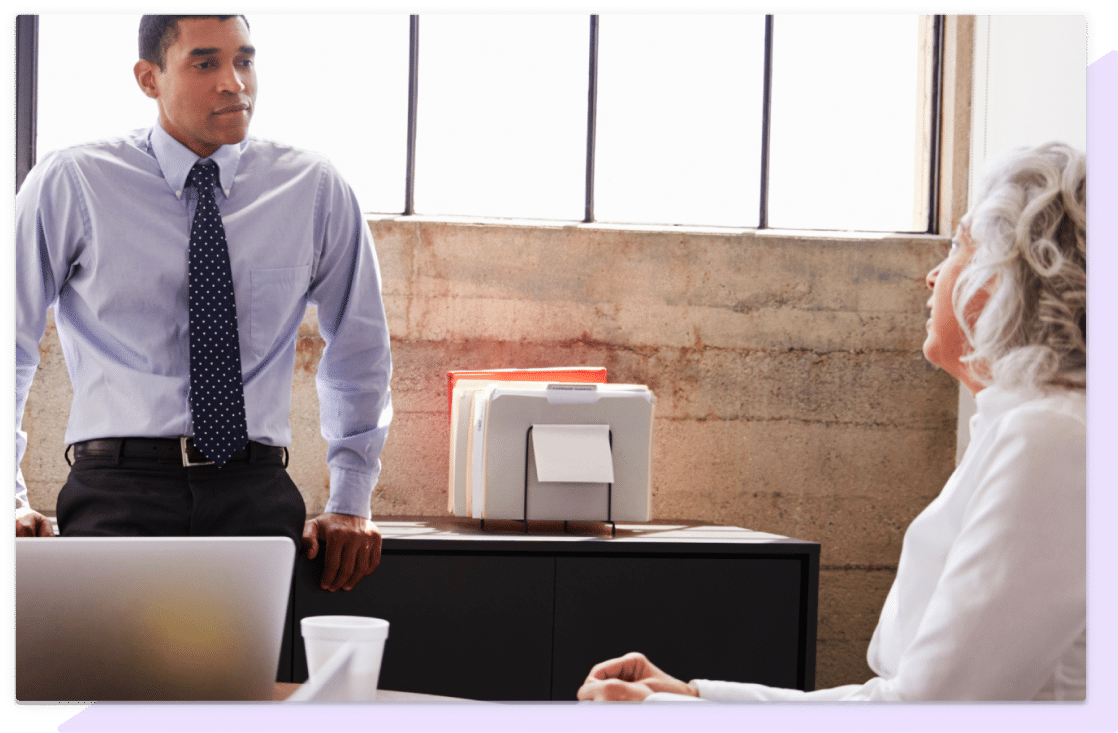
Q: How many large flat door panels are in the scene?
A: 2